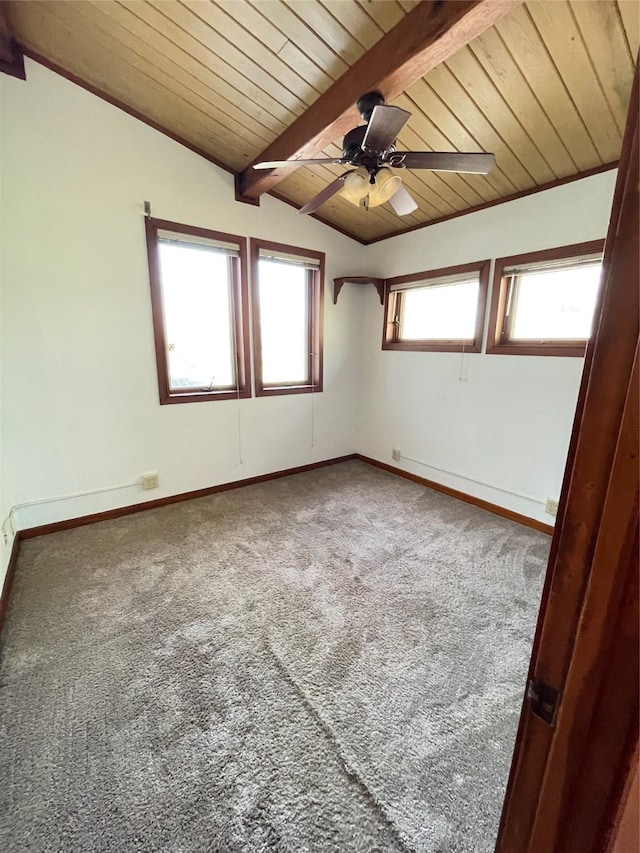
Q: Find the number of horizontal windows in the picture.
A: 2